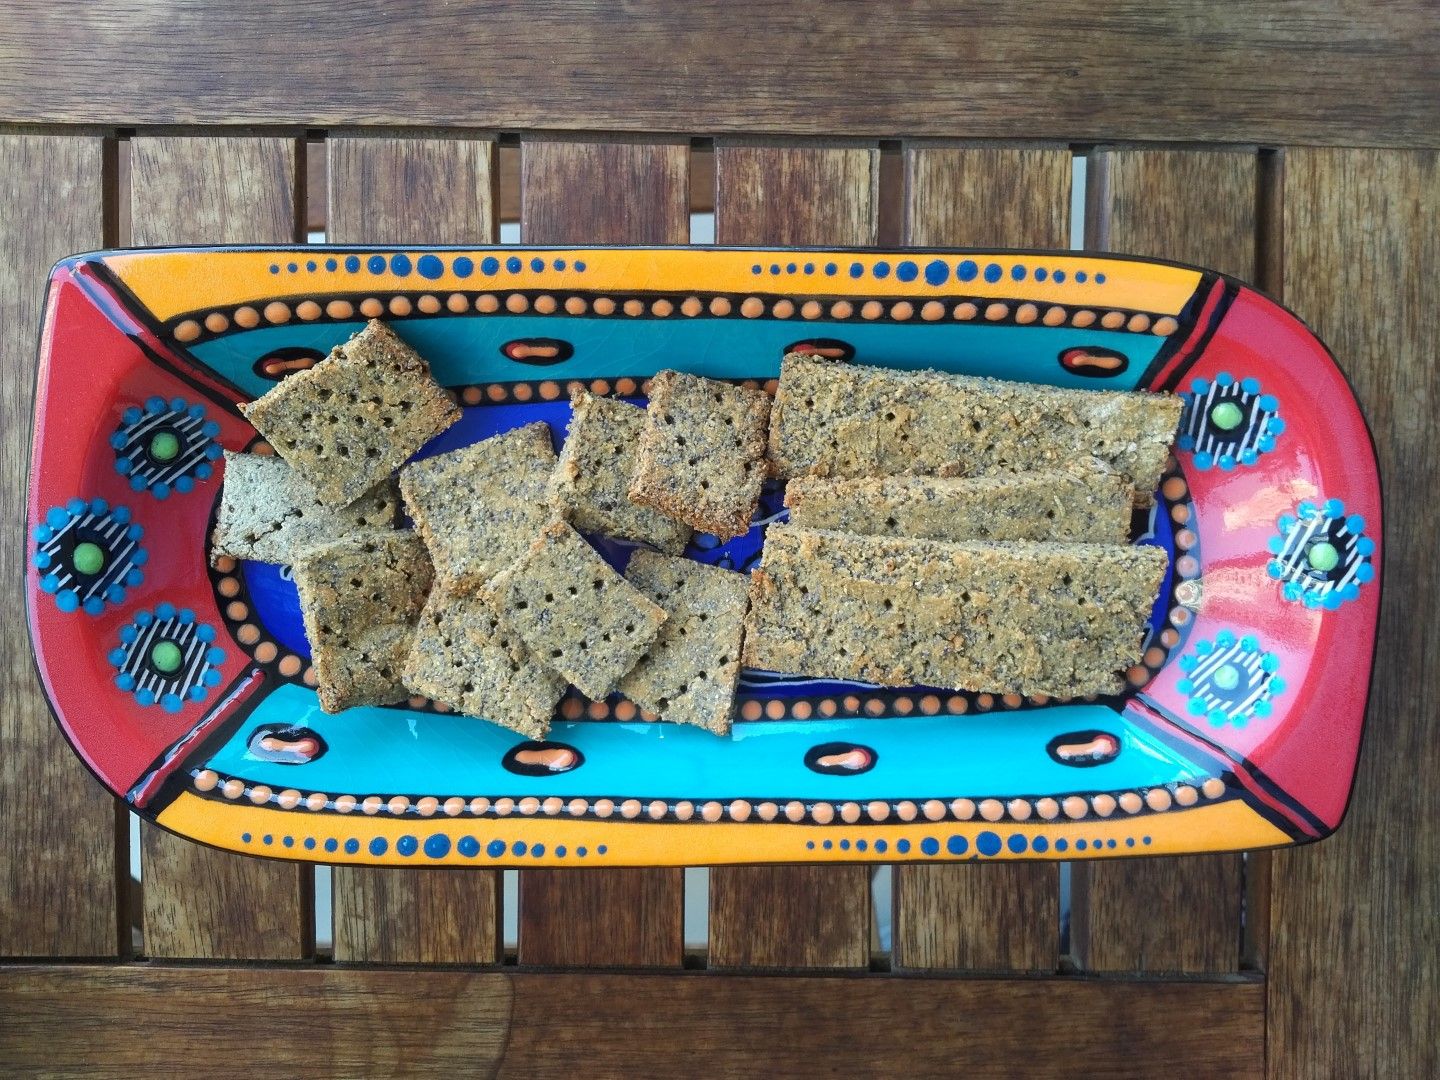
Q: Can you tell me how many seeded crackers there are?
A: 12